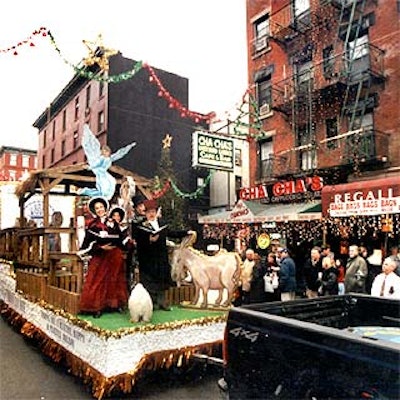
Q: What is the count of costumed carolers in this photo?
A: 4